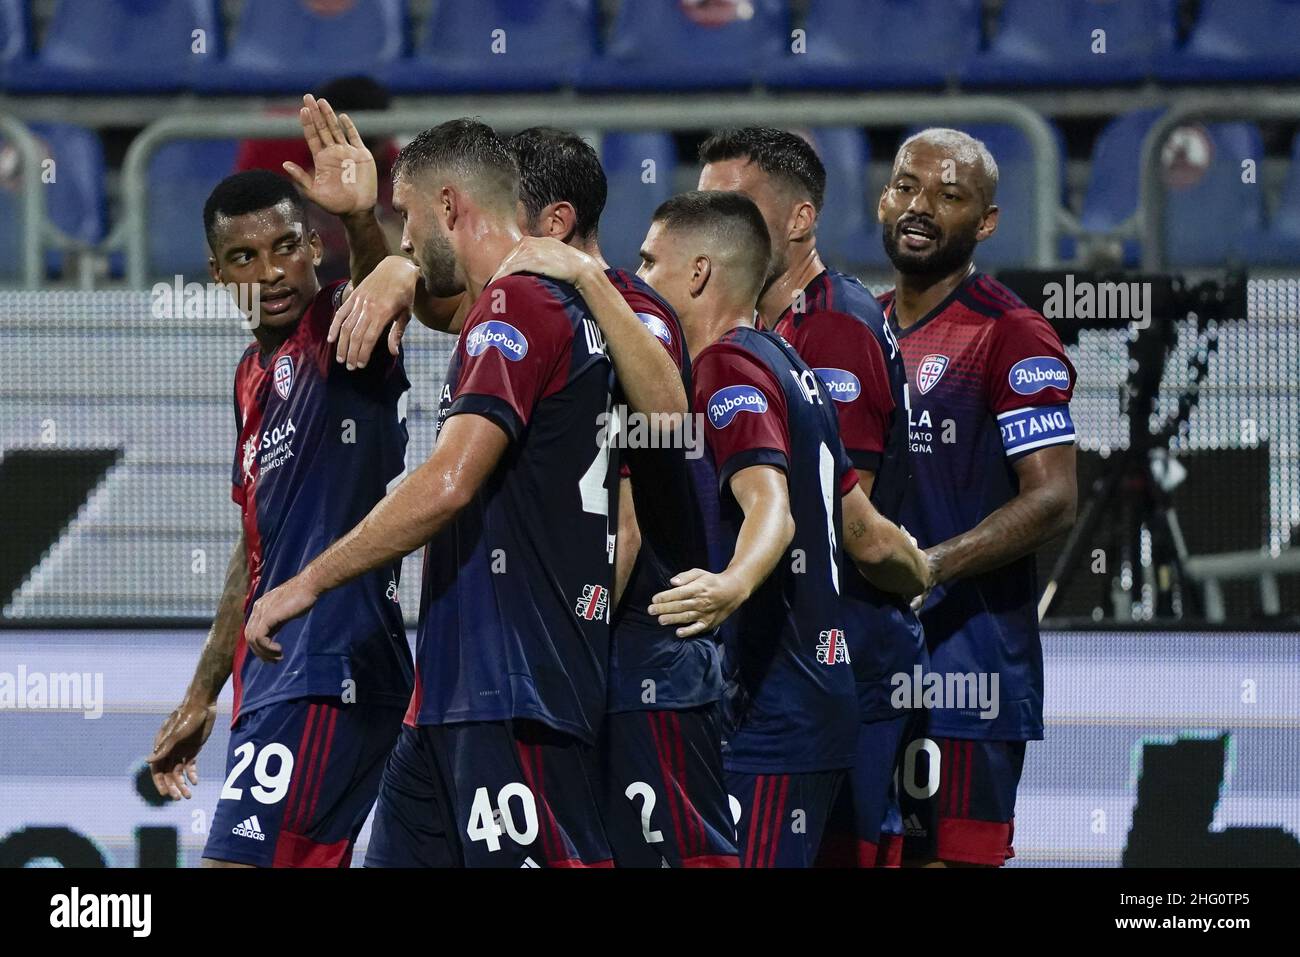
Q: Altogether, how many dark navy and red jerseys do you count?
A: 6